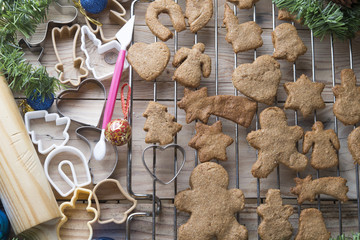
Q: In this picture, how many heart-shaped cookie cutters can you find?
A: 2